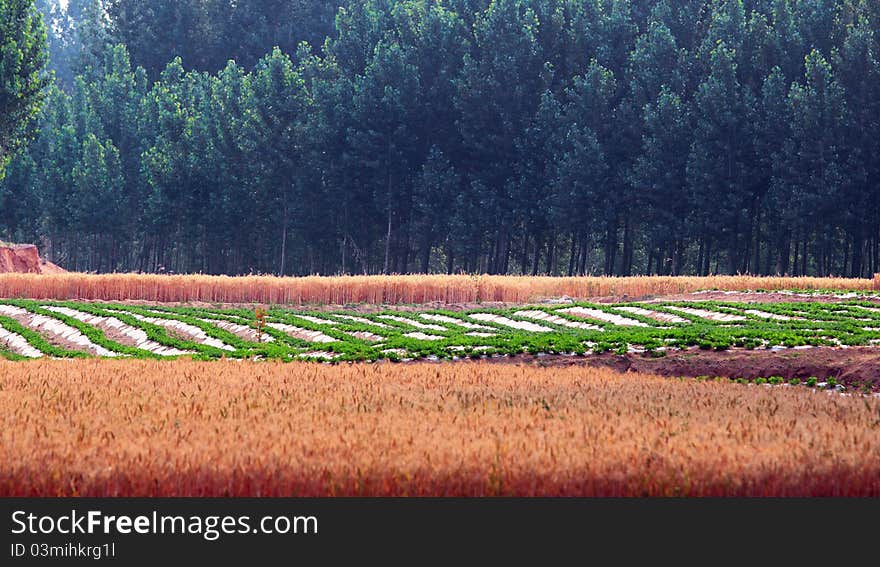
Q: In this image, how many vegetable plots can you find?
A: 1